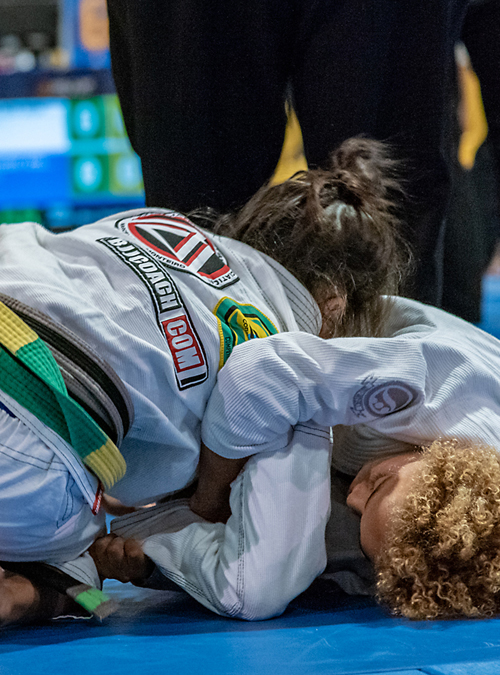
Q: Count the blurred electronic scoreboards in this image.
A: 1